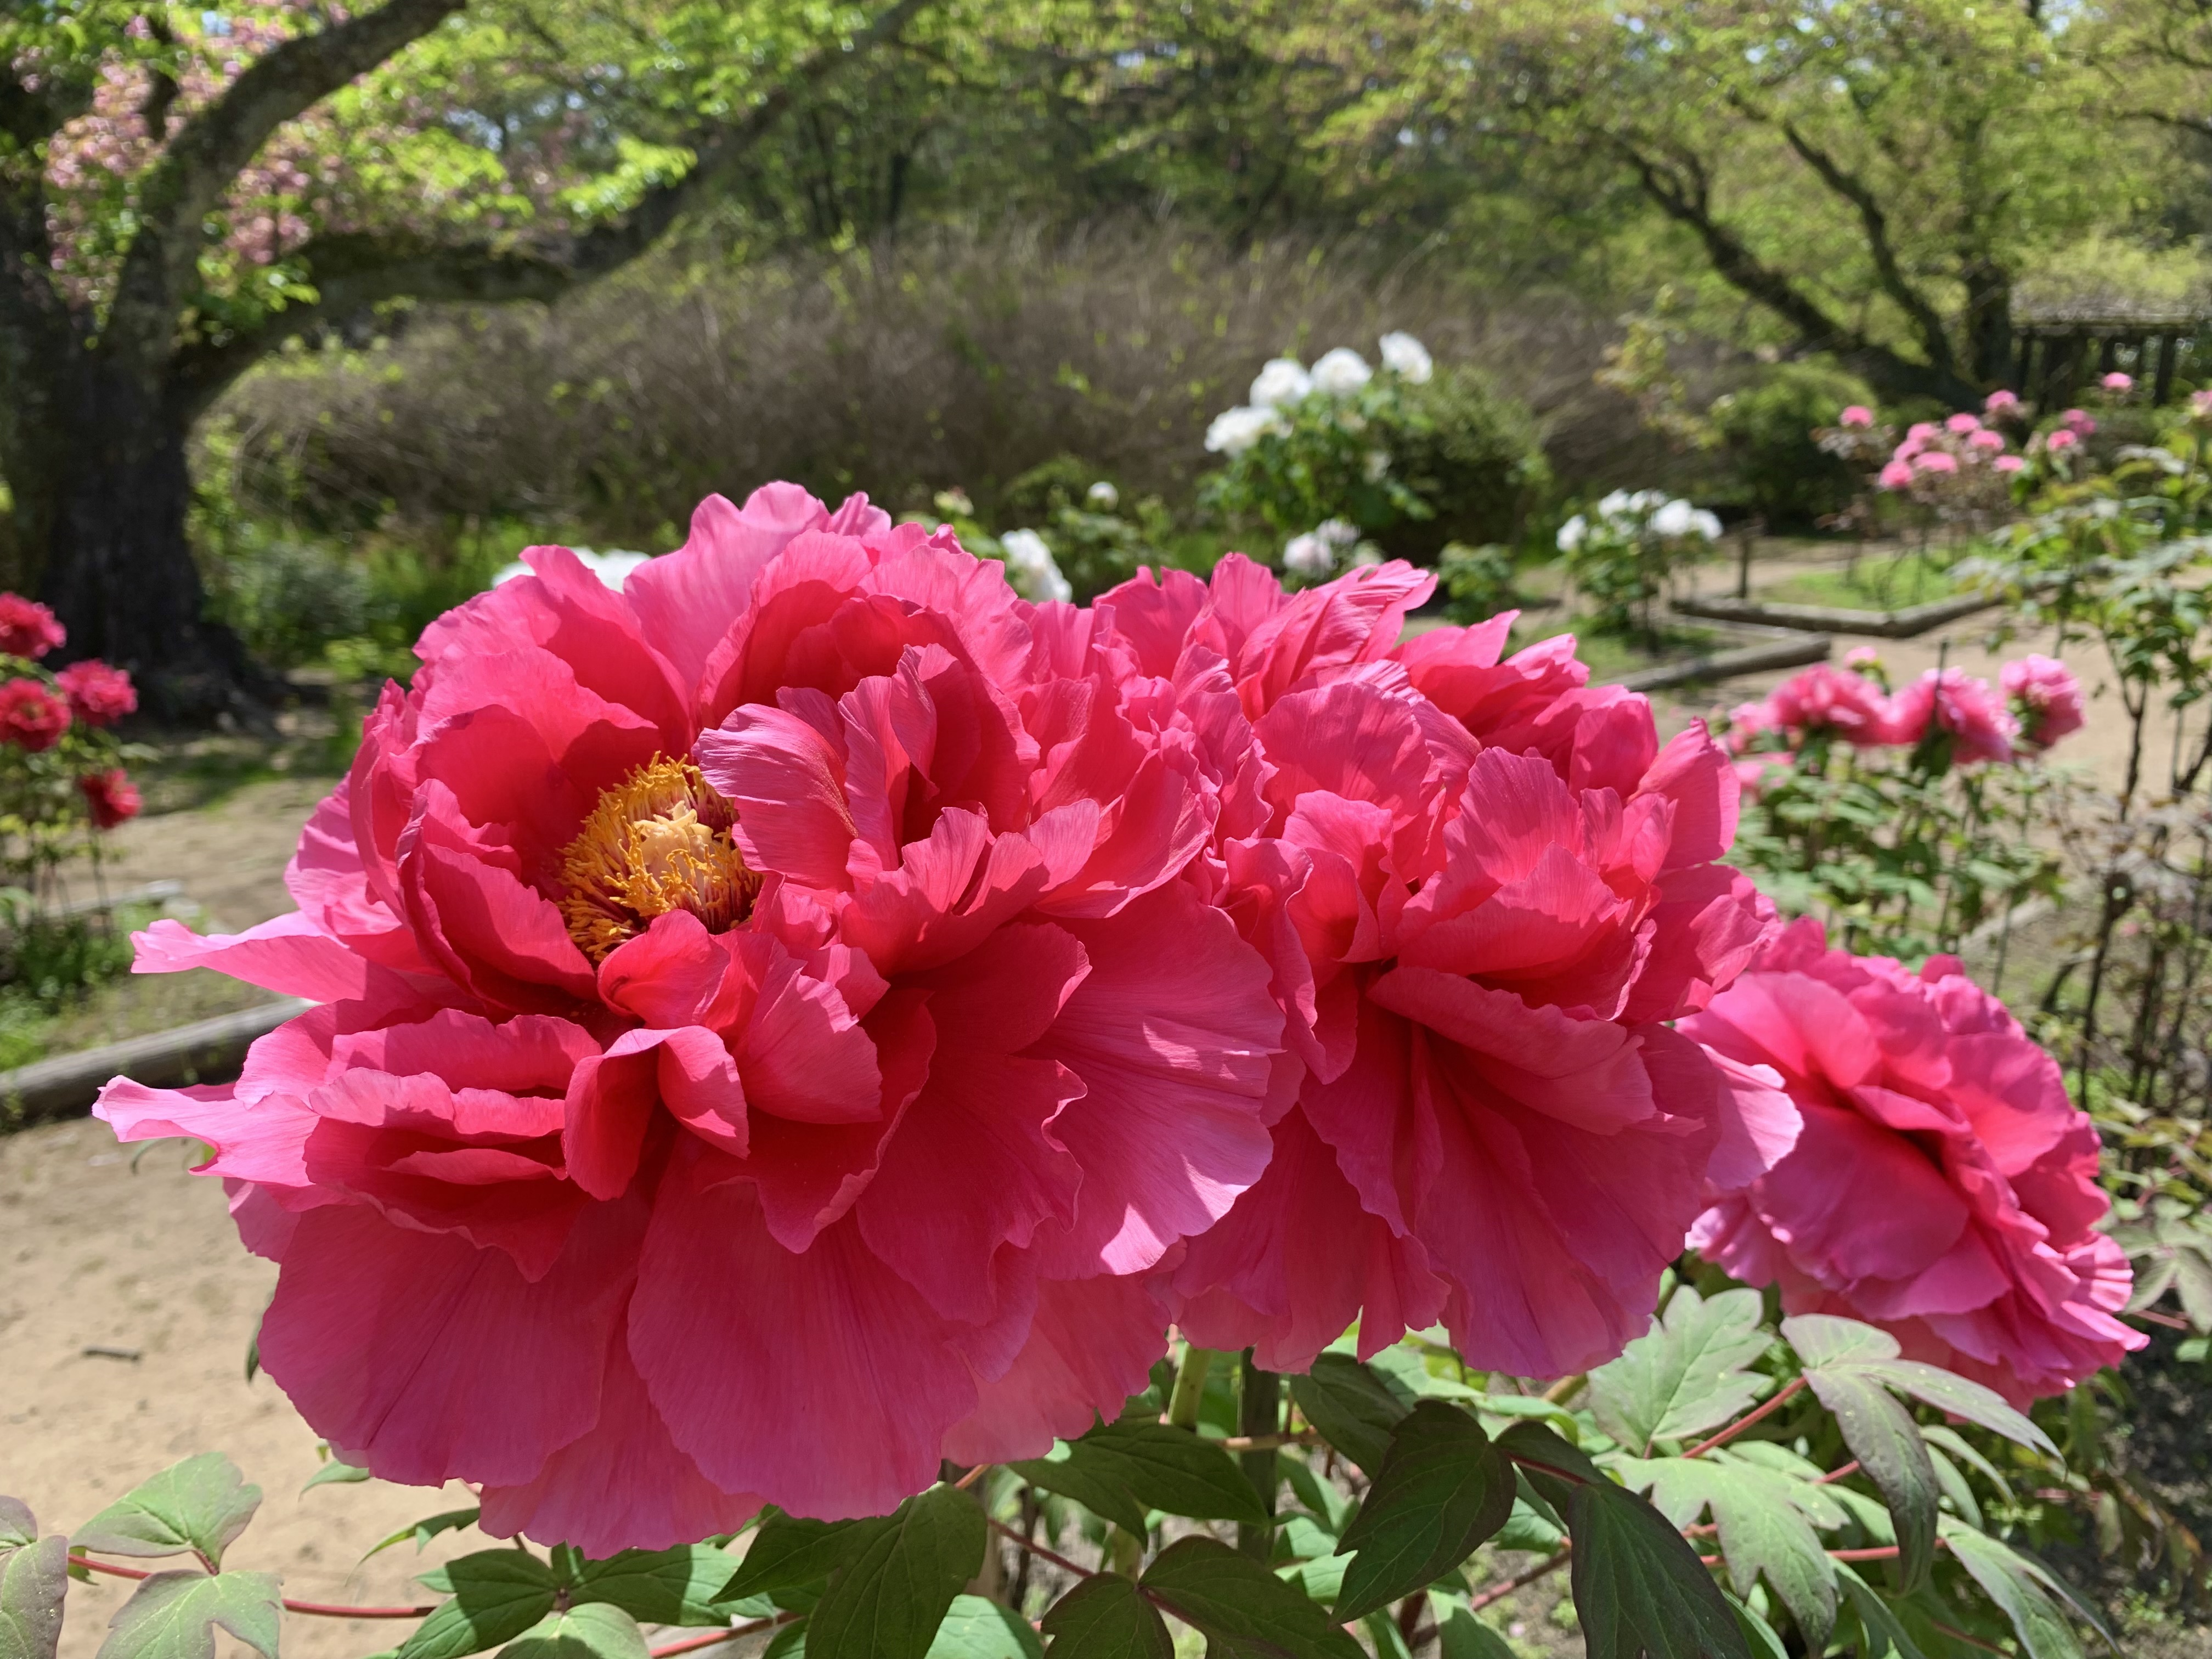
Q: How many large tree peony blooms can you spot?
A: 3